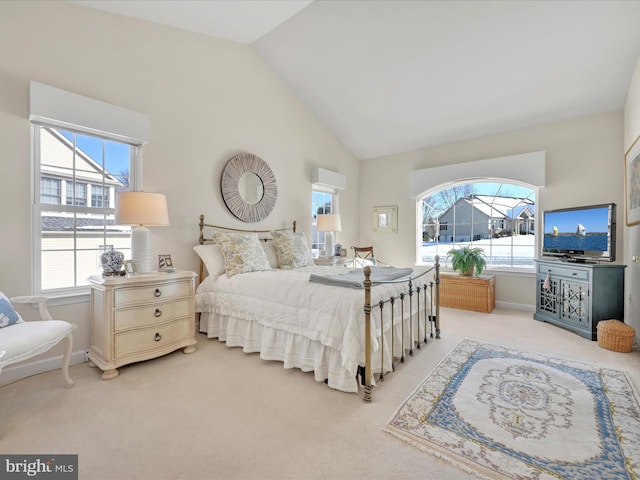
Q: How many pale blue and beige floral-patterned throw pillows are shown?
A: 2